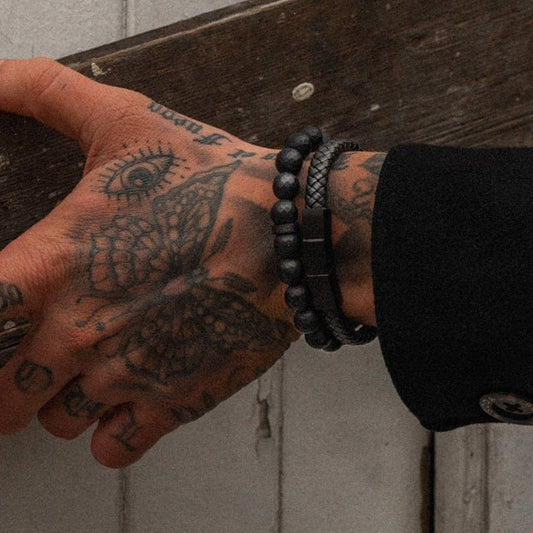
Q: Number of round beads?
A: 11